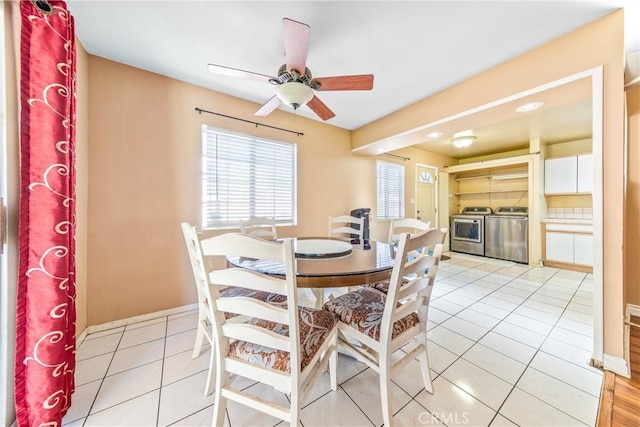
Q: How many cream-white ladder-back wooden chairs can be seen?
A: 6